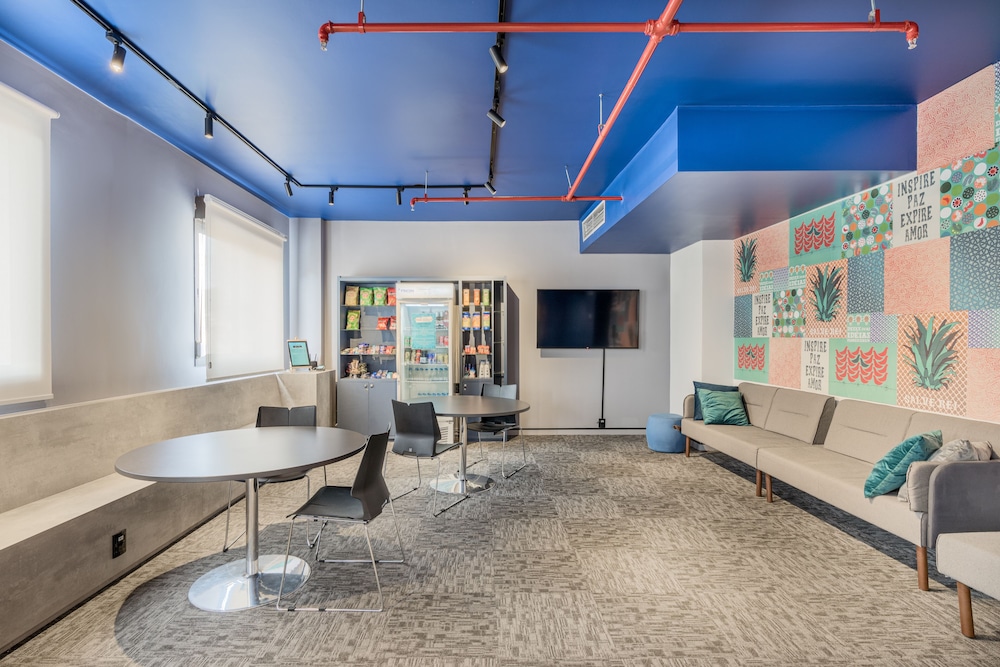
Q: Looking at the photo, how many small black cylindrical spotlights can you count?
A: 9